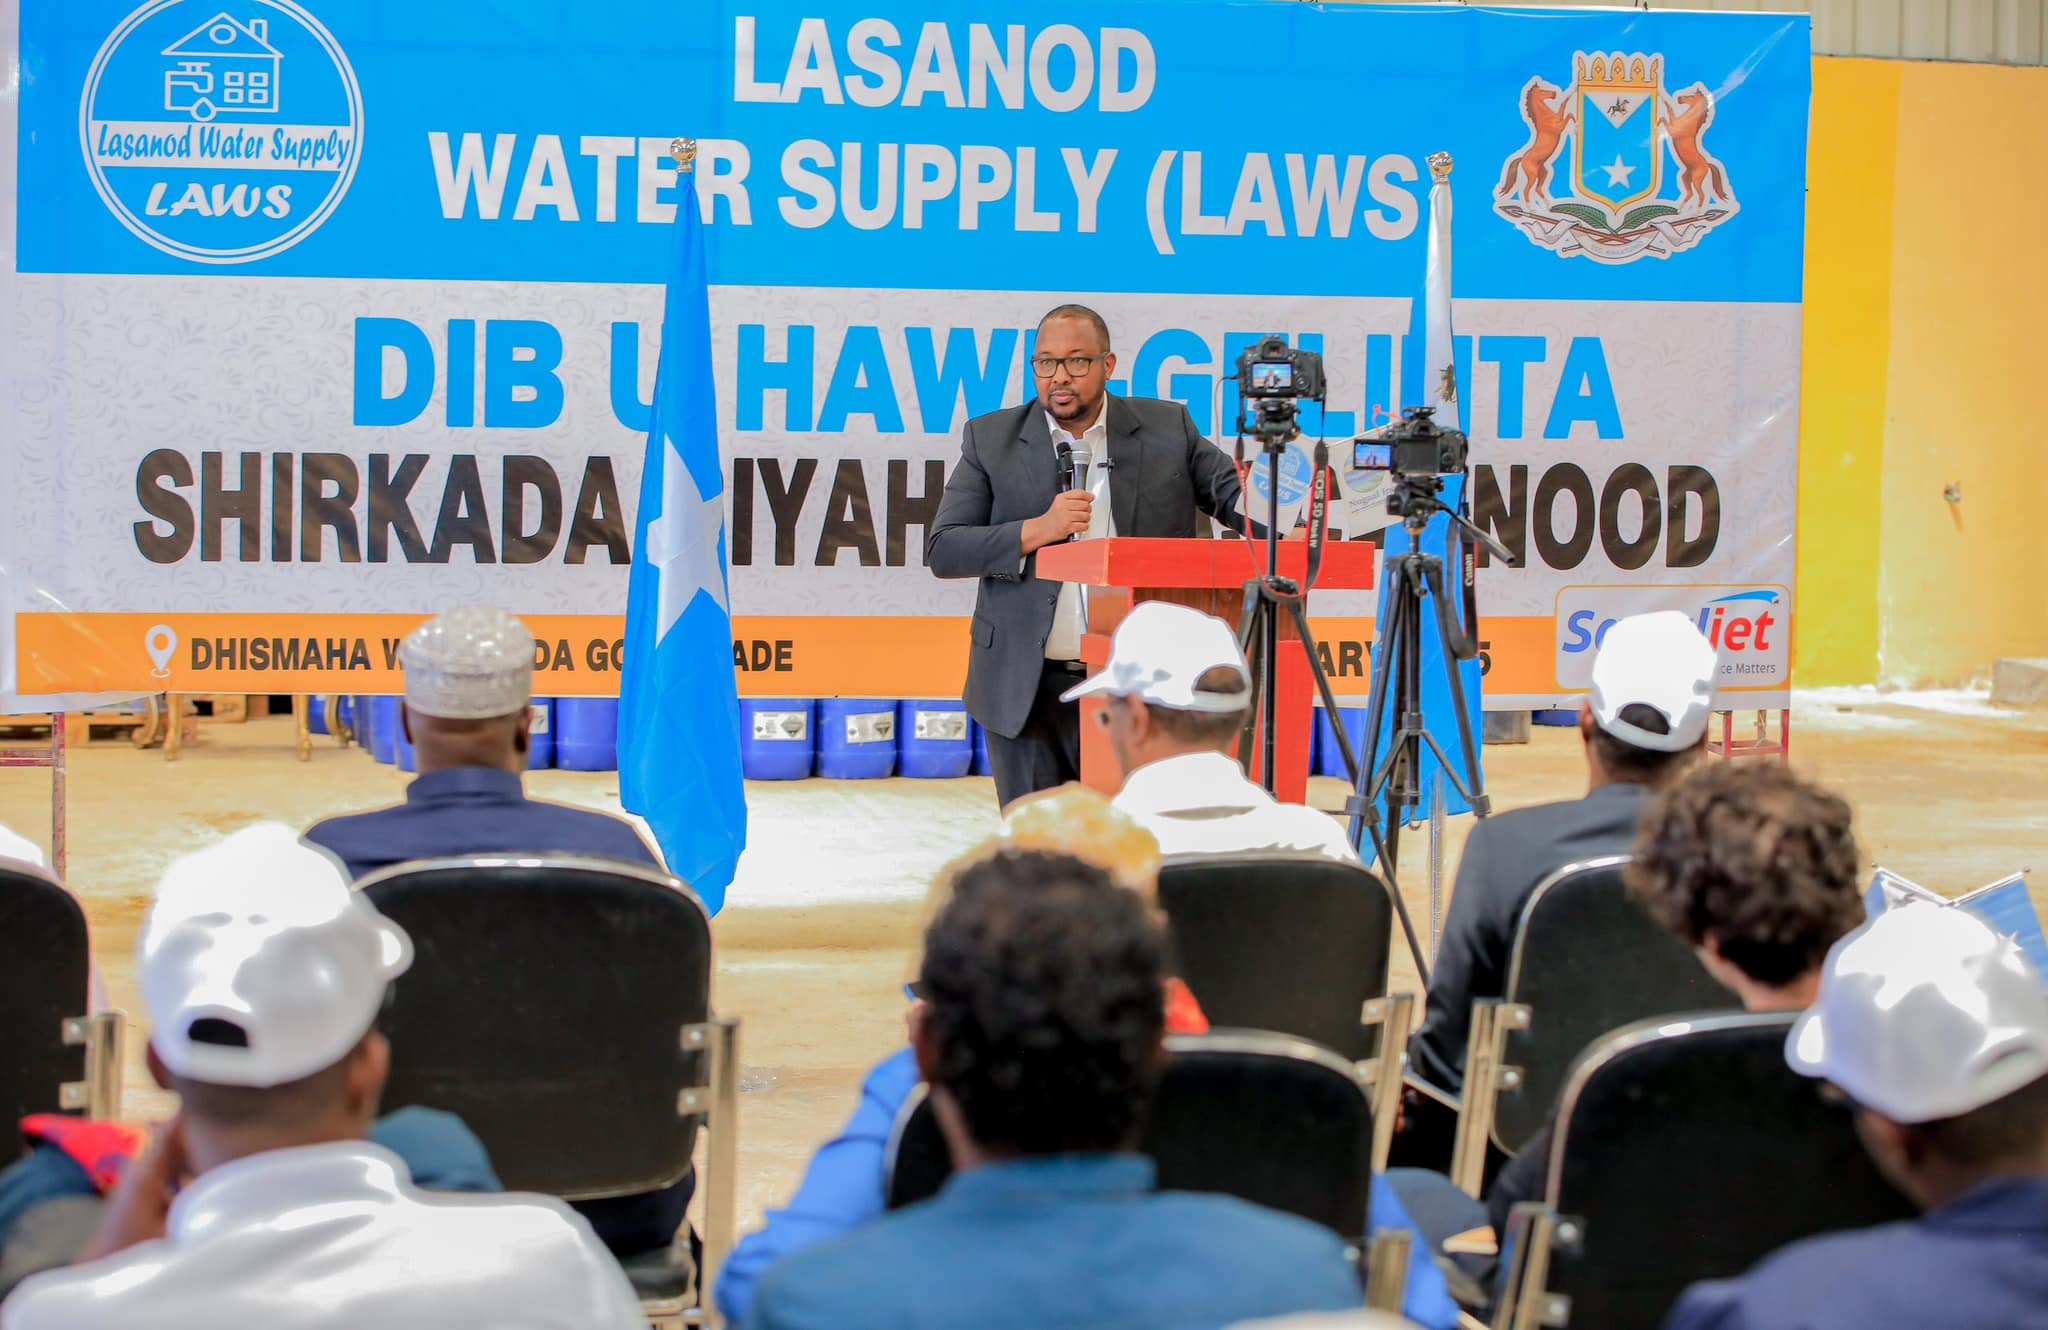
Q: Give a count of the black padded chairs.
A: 6